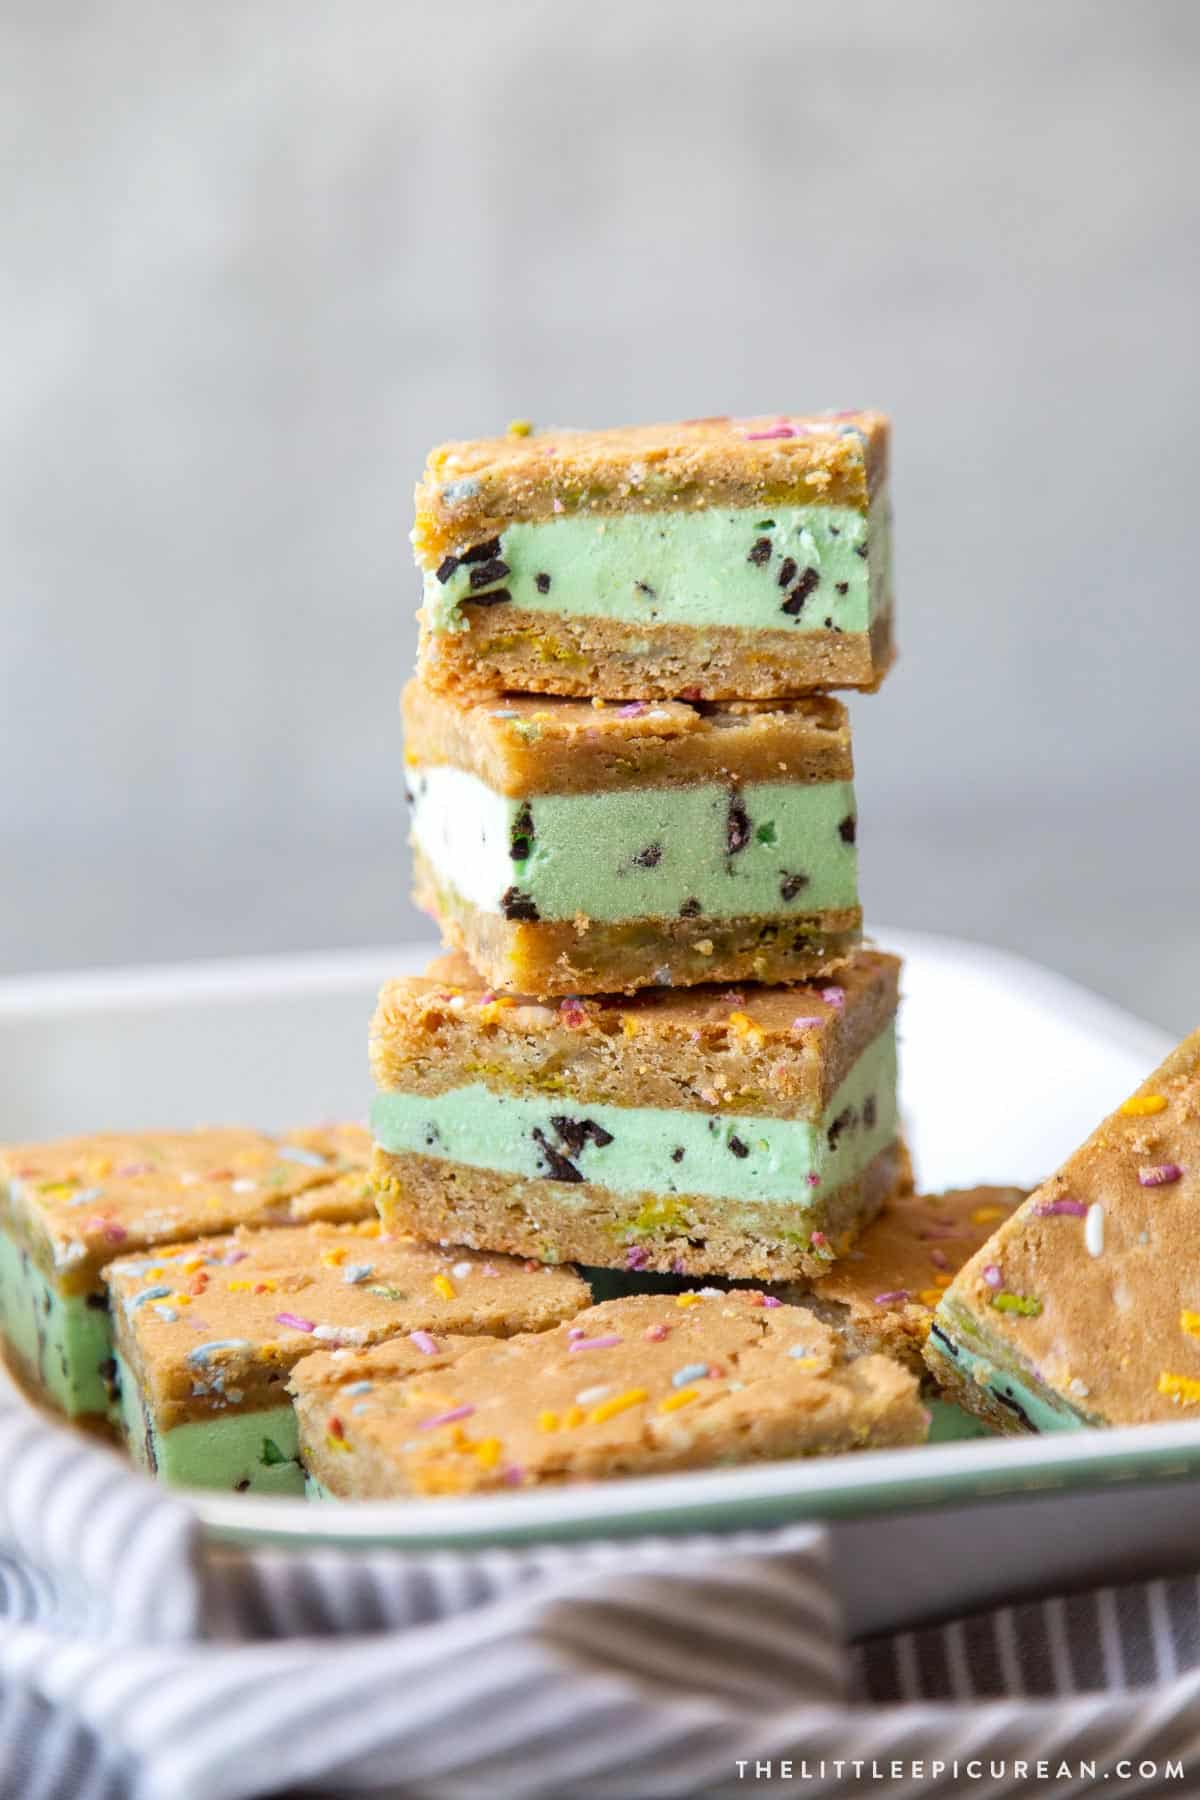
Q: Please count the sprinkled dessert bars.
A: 8